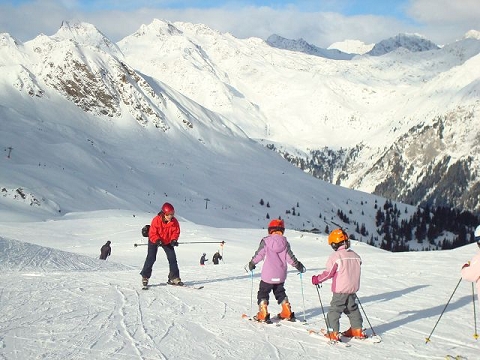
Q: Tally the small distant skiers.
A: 3